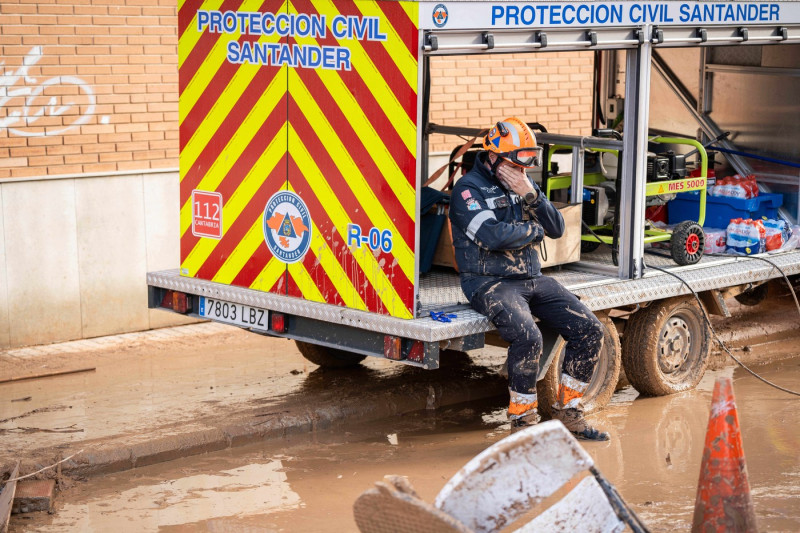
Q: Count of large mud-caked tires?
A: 2